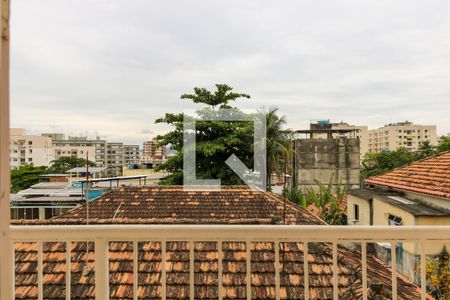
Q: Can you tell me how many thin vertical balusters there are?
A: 13